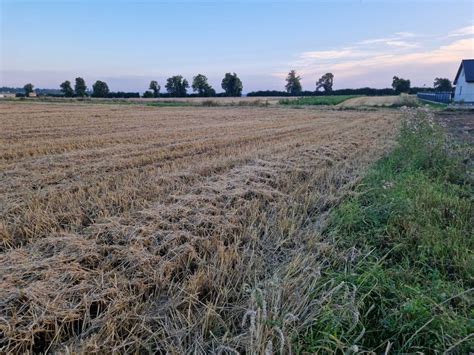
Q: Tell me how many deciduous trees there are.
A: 12